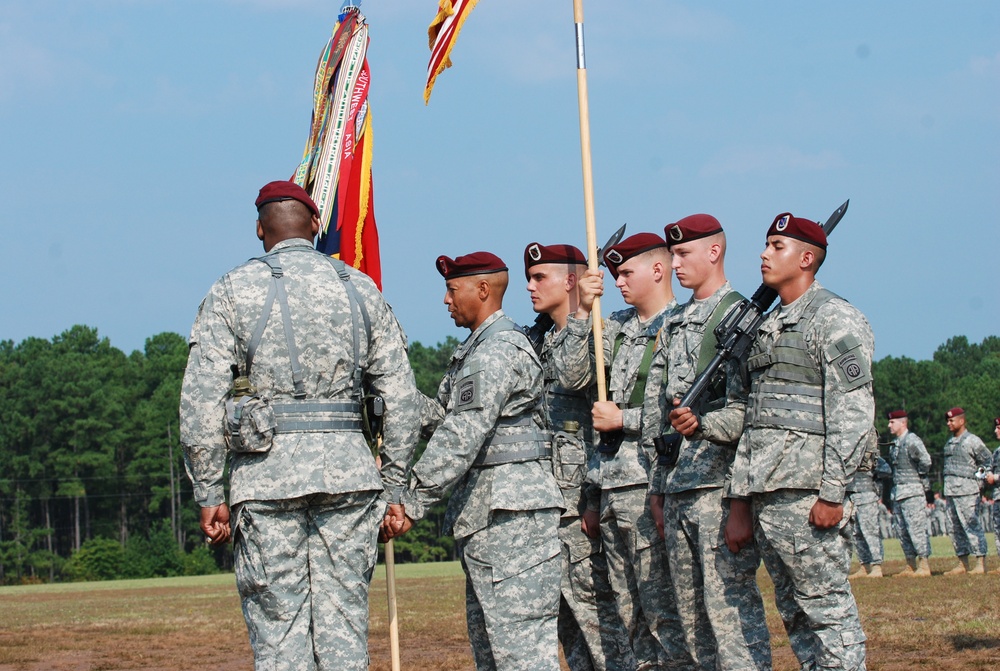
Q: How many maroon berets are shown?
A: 9